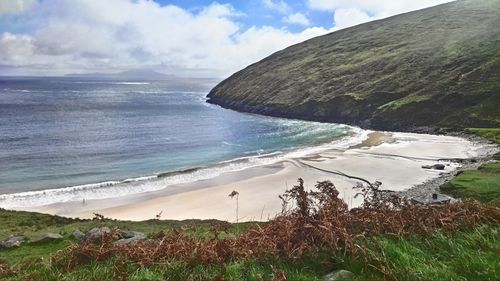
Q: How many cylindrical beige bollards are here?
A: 0